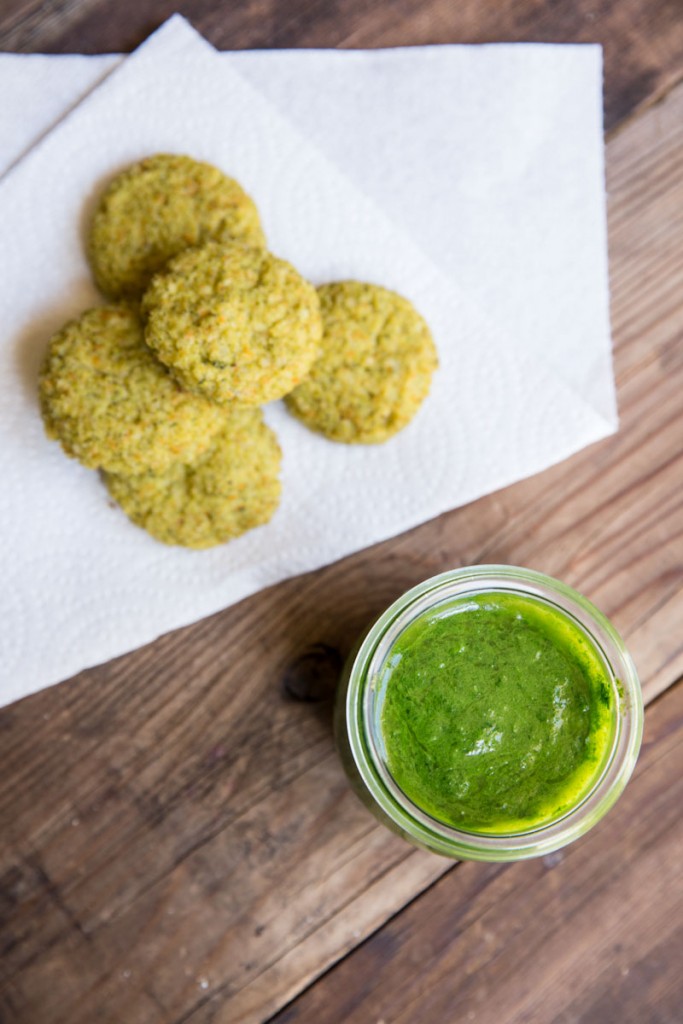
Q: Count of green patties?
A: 5